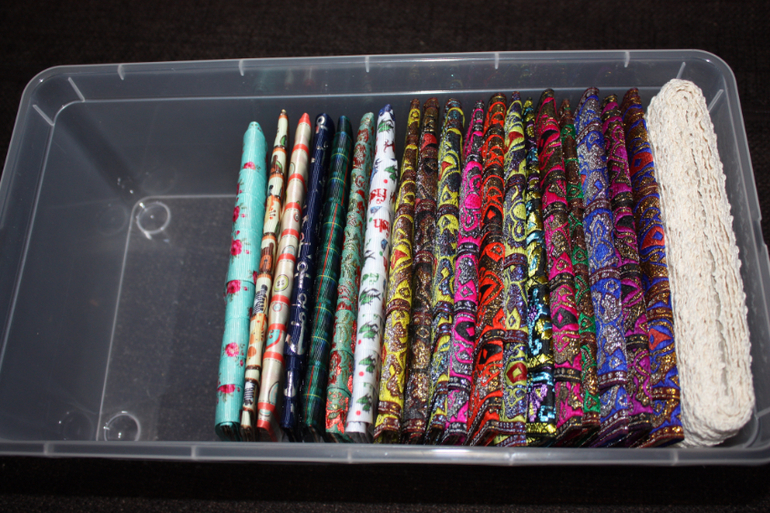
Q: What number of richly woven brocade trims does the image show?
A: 12